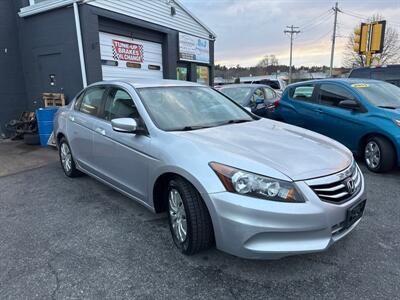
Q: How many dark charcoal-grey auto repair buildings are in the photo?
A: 1